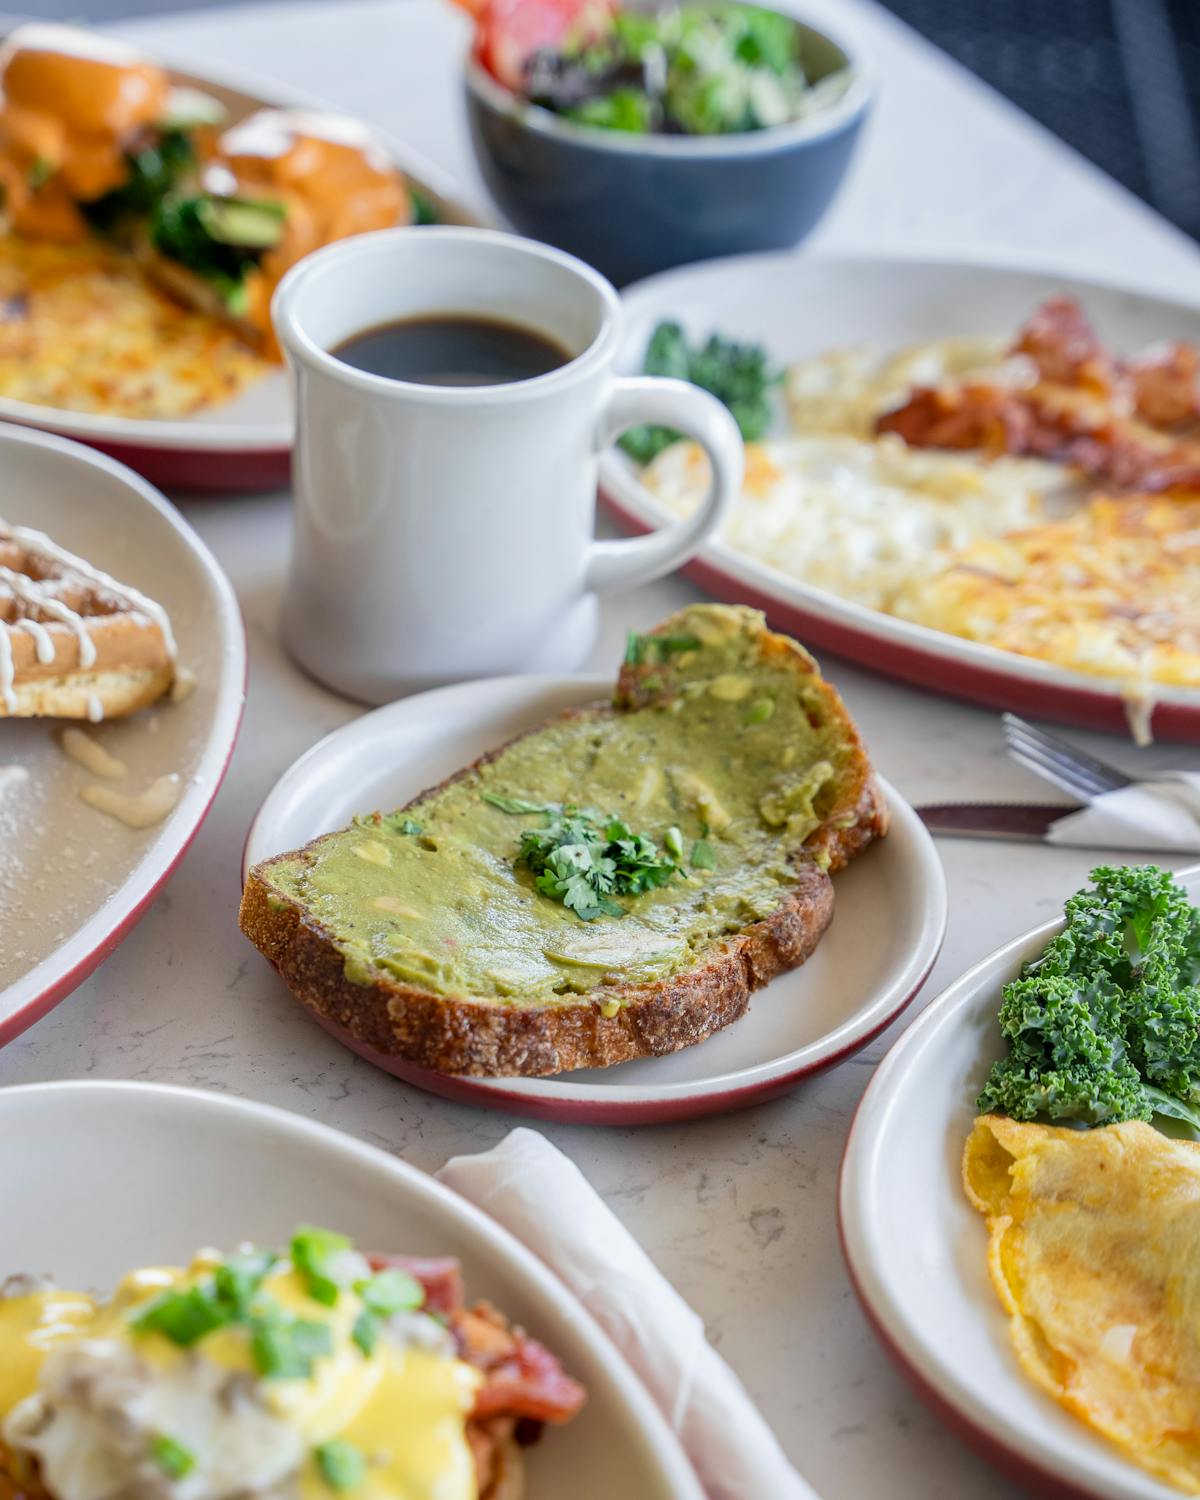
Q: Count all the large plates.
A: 5